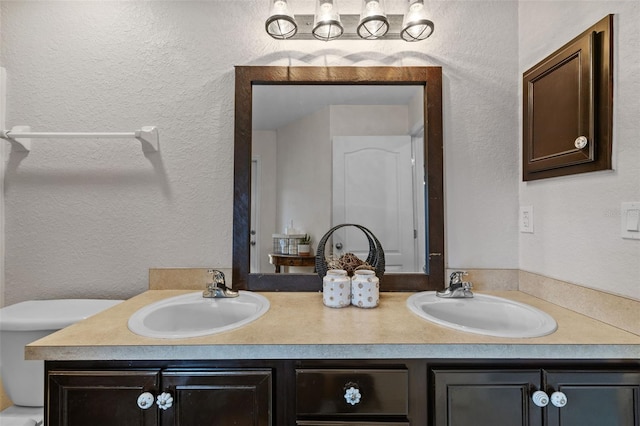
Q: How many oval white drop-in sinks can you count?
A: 2